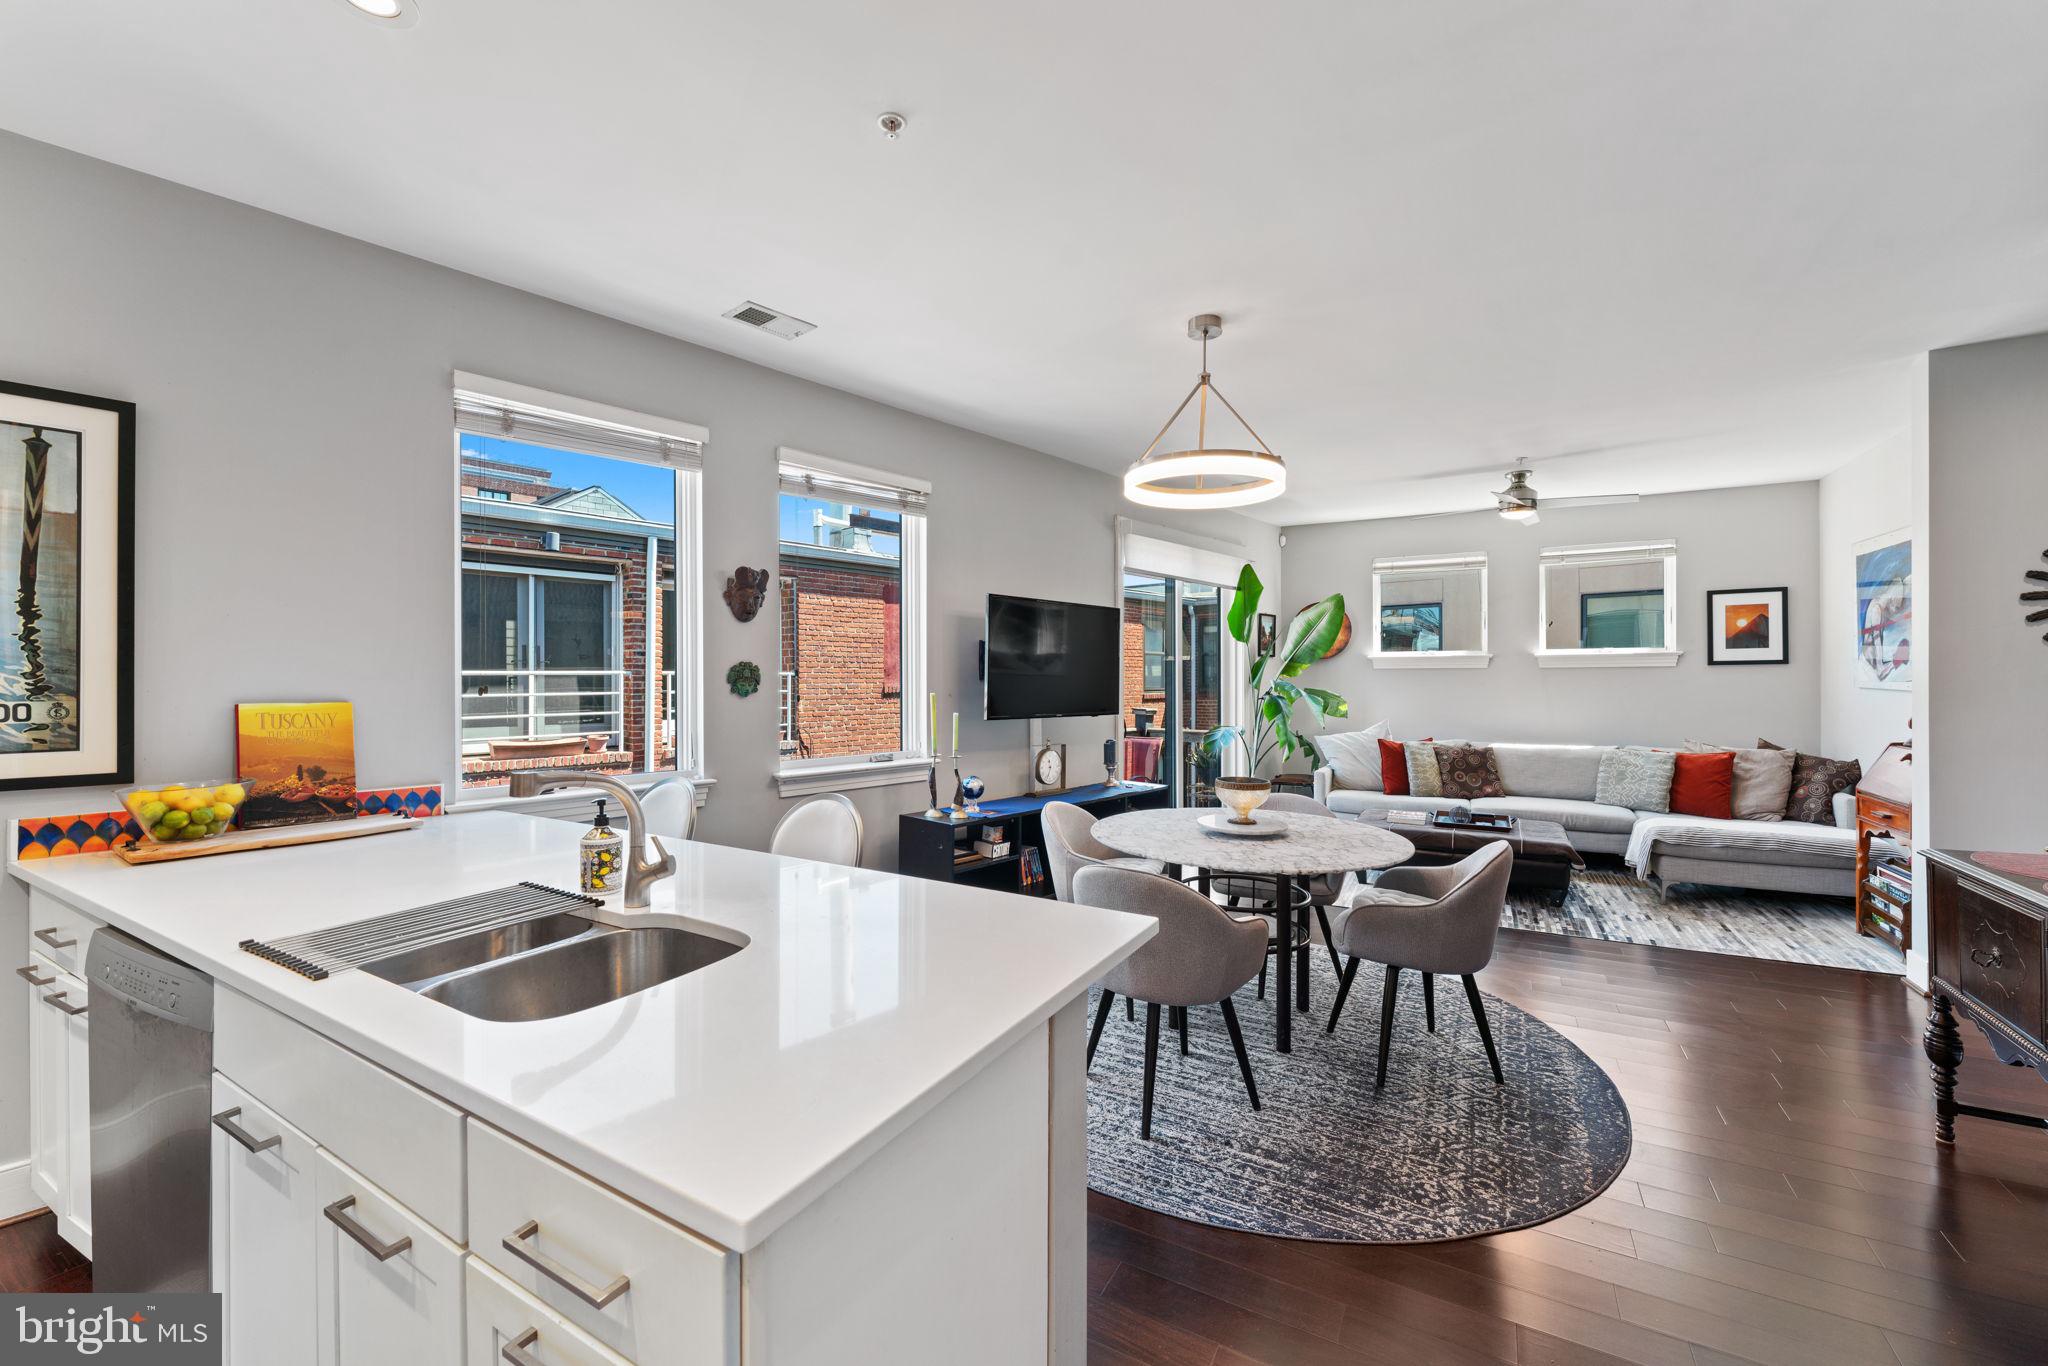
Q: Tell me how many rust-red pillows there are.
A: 2